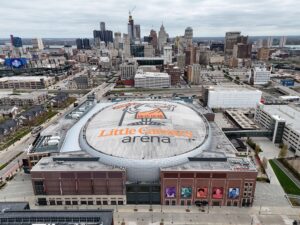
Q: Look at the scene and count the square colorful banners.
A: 5